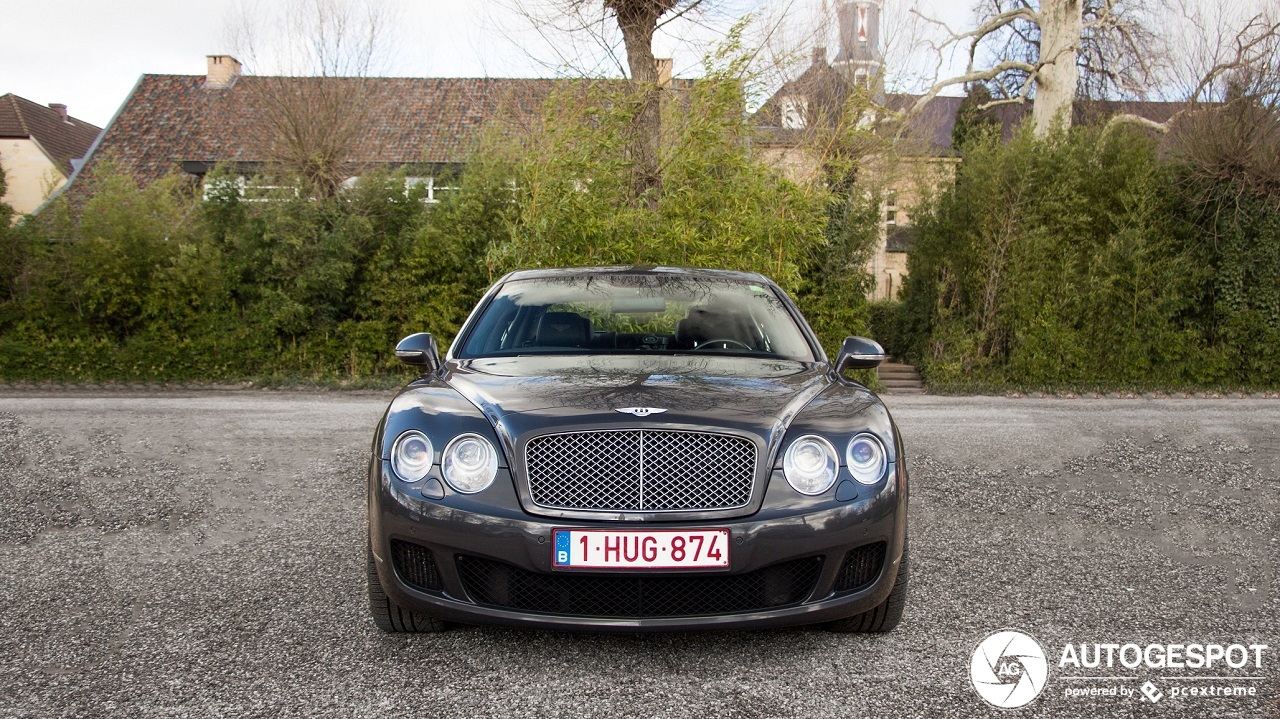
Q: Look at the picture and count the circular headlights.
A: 4